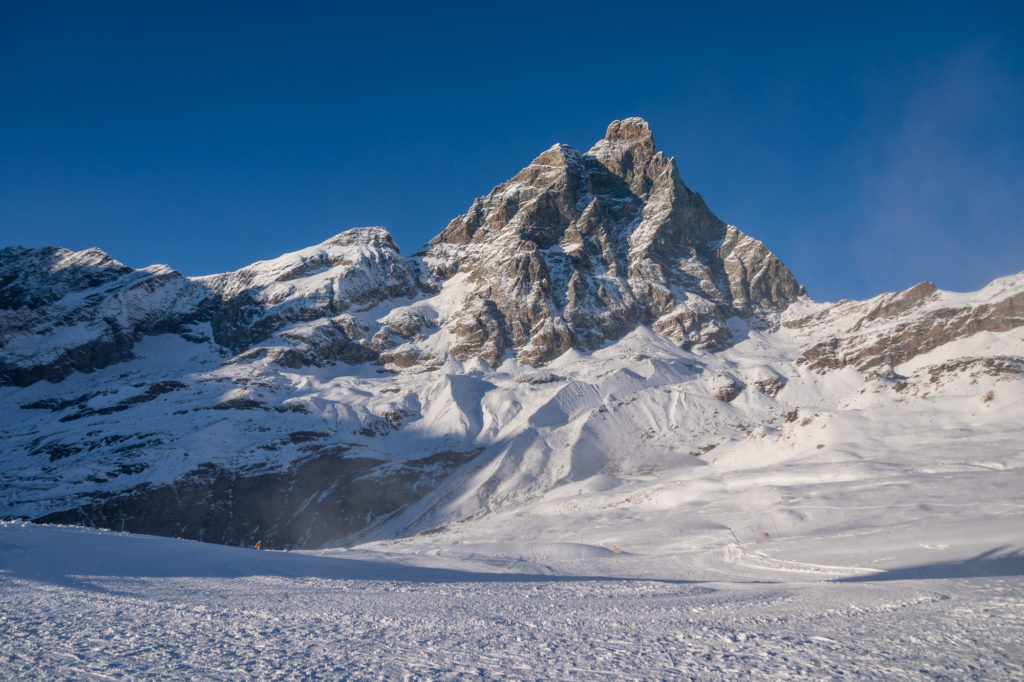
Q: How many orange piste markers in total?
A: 2